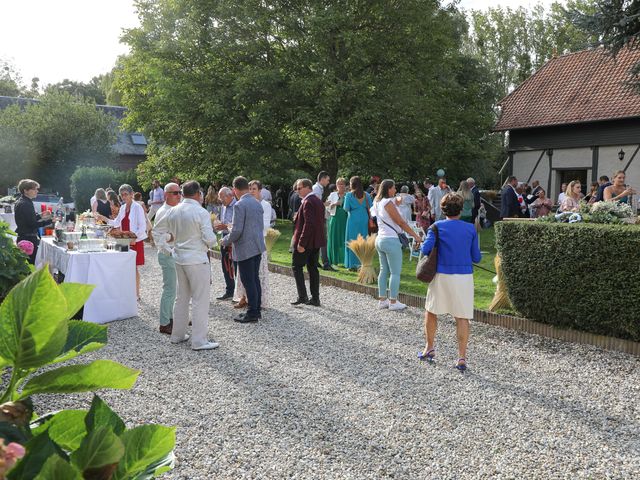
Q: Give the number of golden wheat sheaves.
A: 3